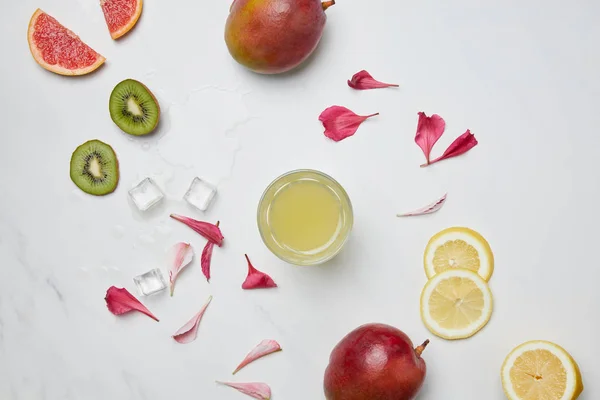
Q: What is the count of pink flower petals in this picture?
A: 13